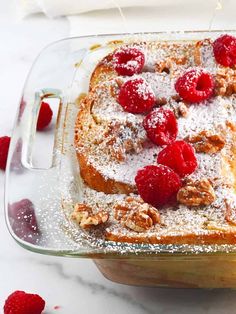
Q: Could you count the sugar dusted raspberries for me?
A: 7